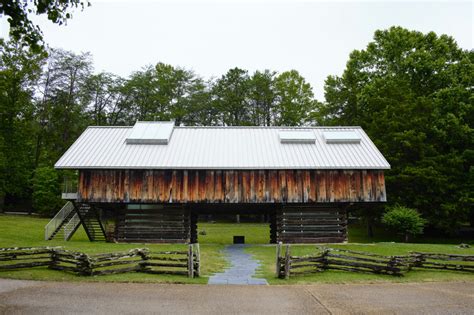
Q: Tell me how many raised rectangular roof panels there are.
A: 3